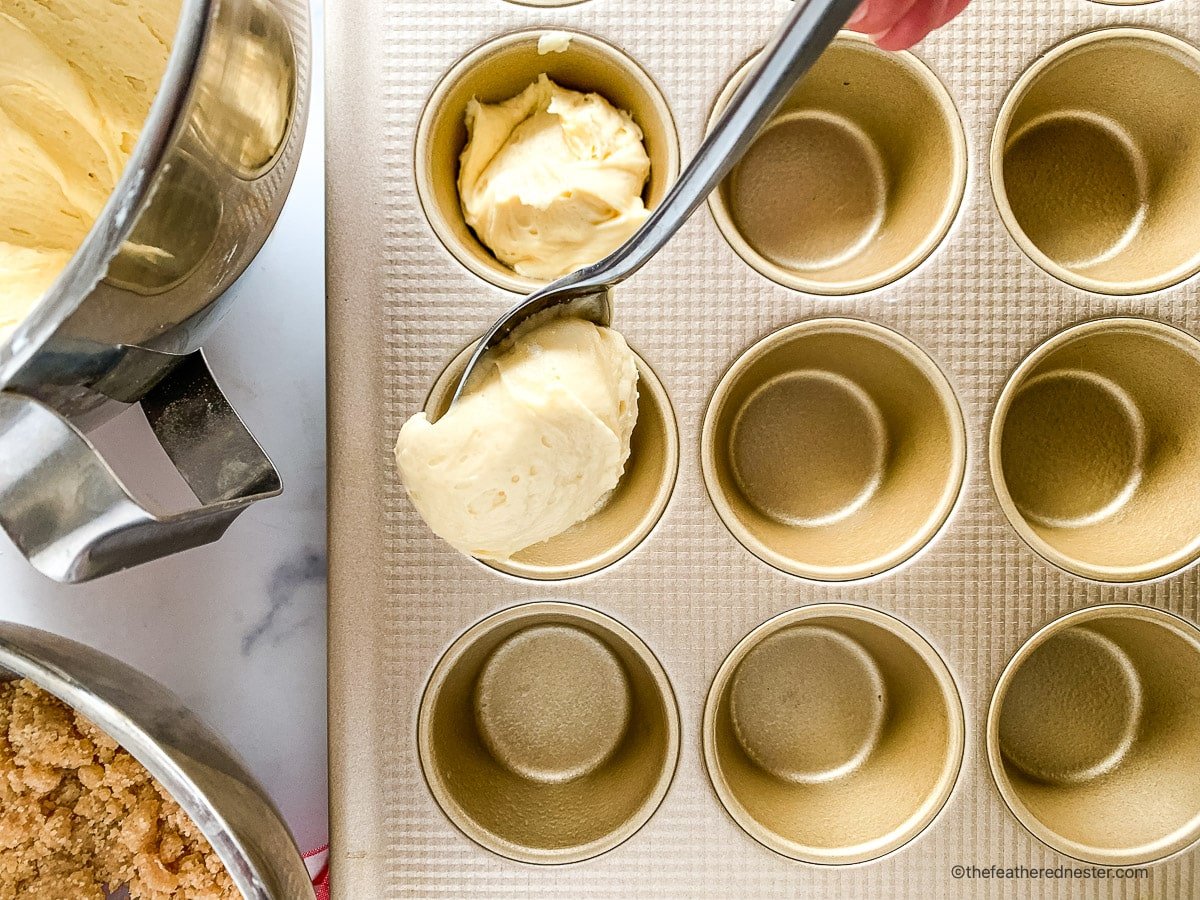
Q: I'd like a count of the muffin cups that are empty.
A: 7